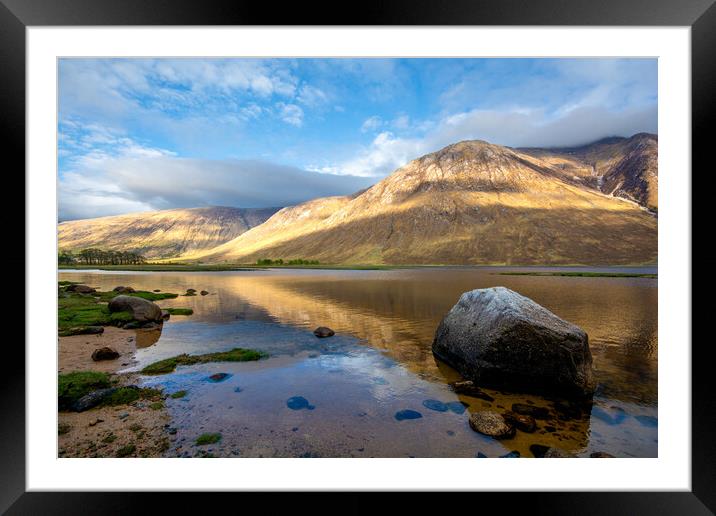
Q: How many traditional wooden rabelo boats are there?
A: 0